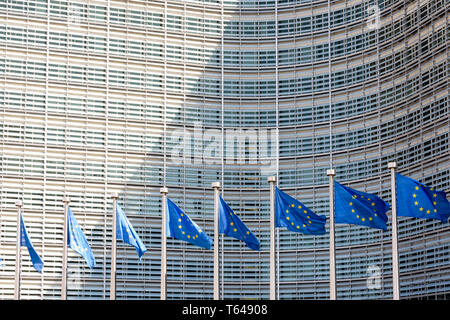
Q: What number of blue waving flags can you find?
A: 8